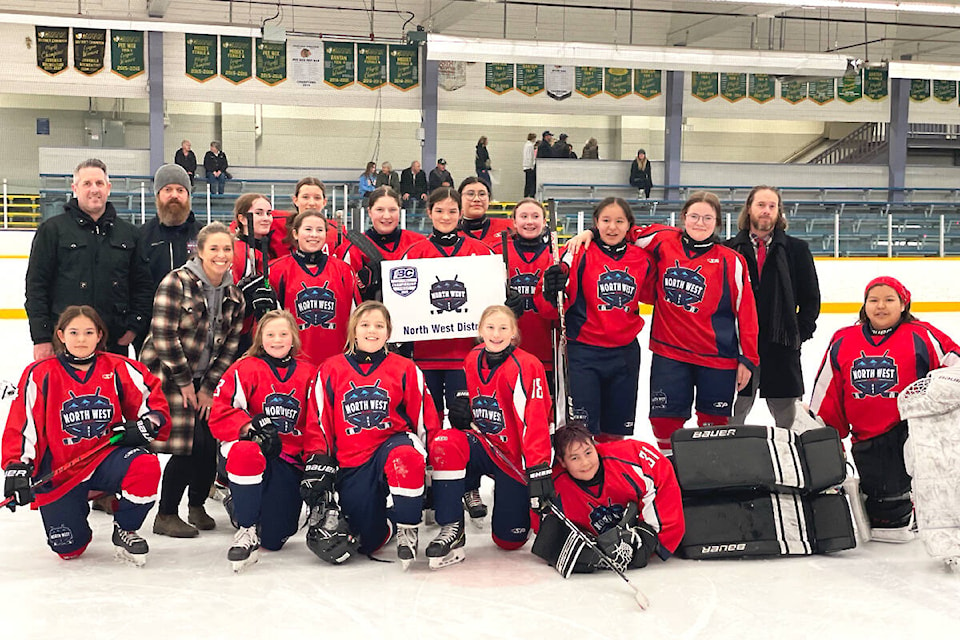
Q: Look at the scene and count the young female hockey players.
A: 15